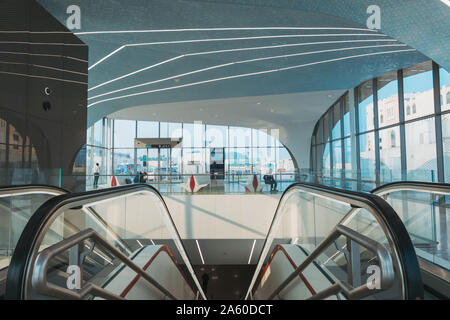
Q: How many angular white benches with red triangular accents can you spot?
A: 3